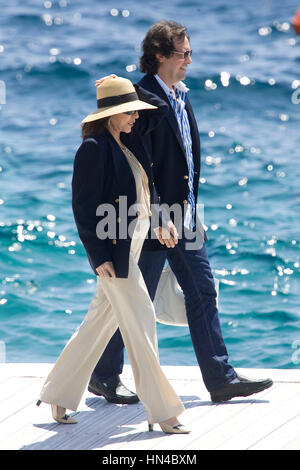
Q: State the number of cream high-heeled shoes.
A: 2